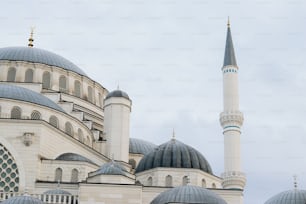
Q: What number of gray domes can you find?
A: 11